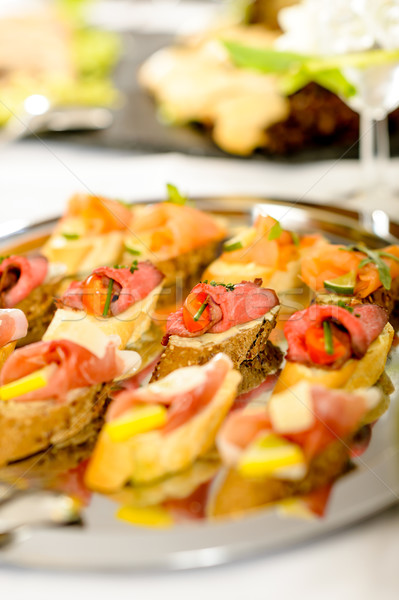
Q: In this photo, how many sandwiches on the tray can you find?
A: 12